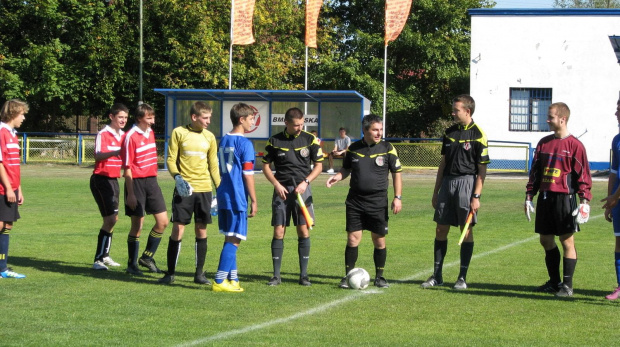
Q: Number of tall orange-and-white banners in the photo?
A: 3